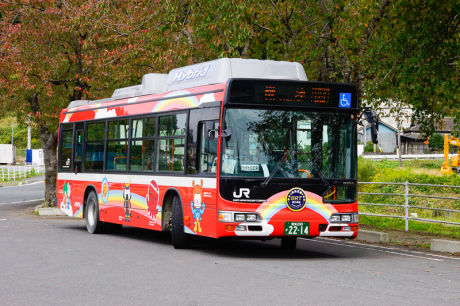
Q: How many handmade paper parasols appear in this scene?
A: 0